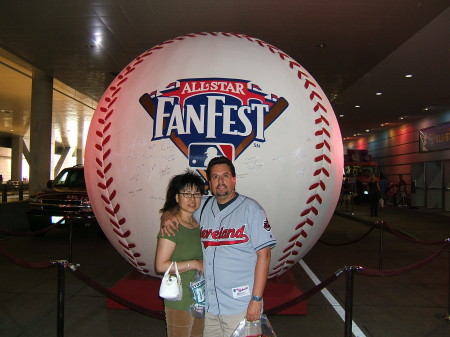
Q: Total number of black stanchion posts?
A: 5